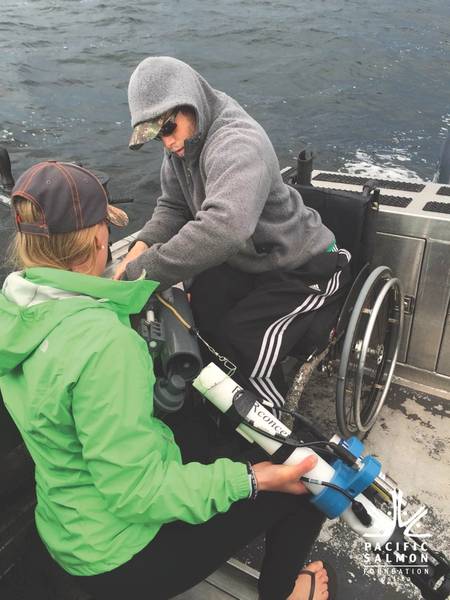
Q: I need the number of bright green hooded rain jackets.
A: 1